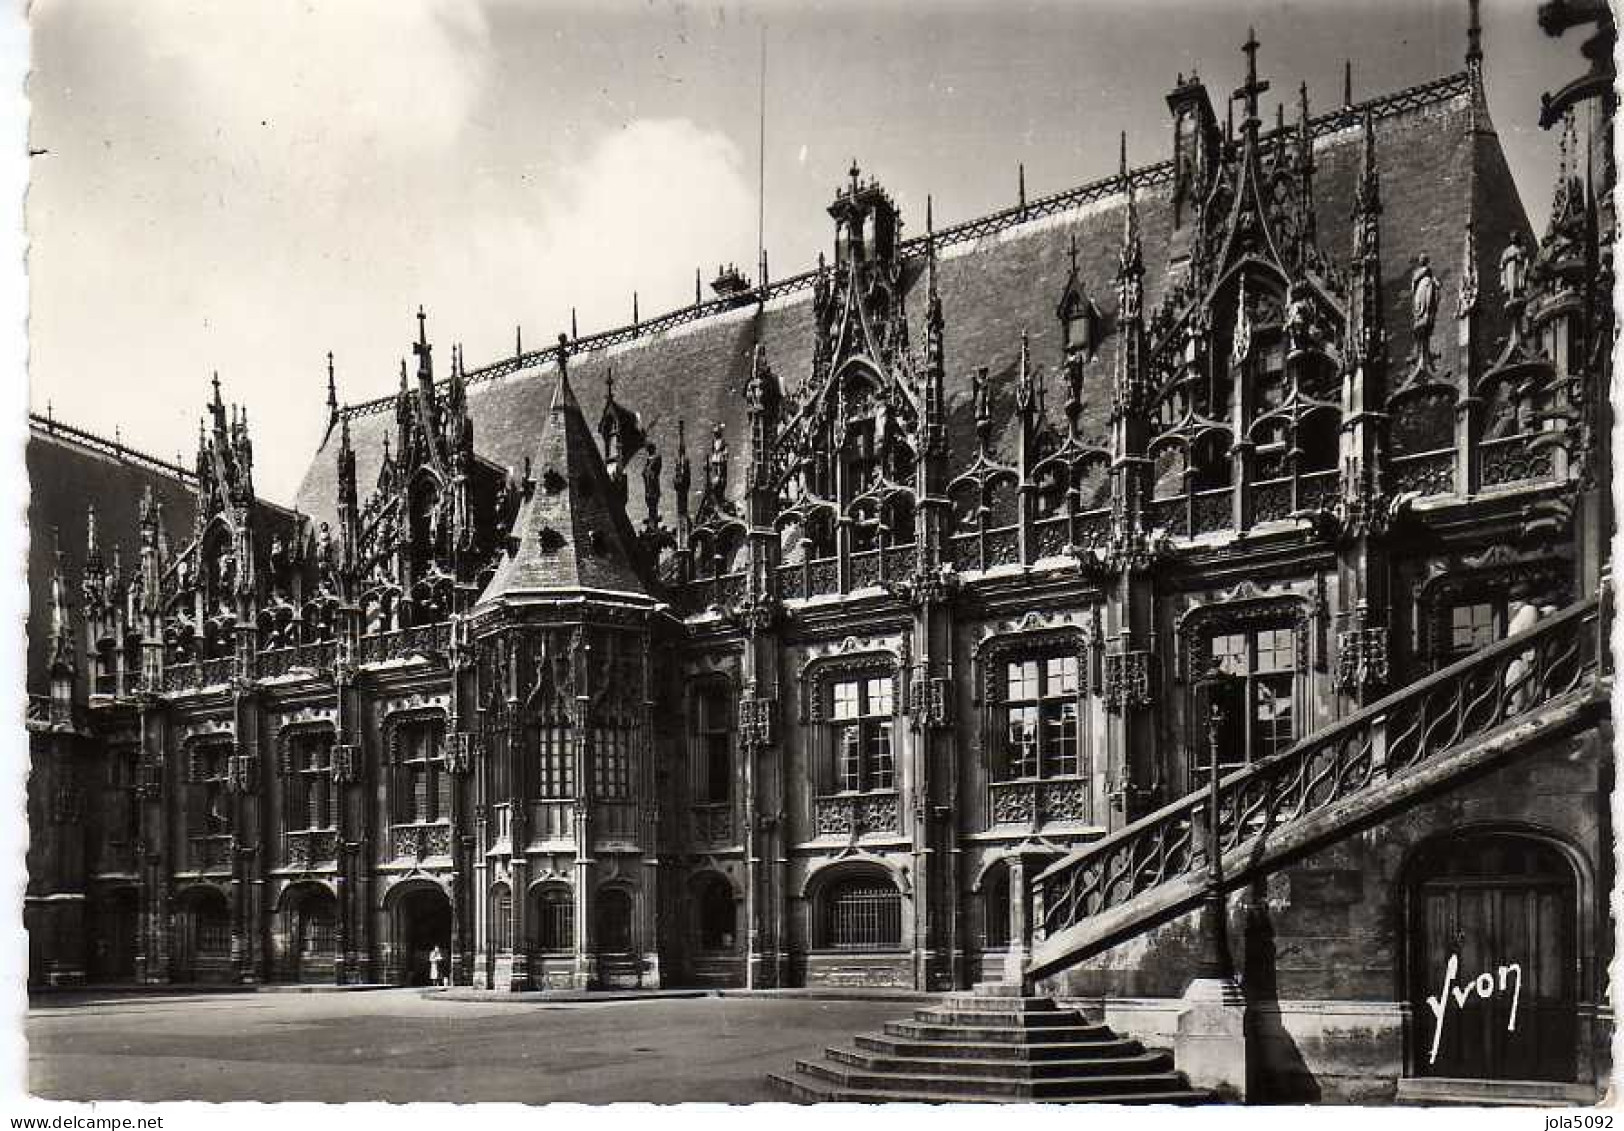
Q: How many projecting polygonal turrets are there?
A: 1